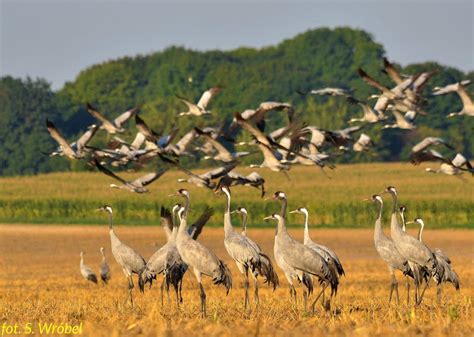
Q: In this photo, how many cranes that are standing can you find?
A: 15